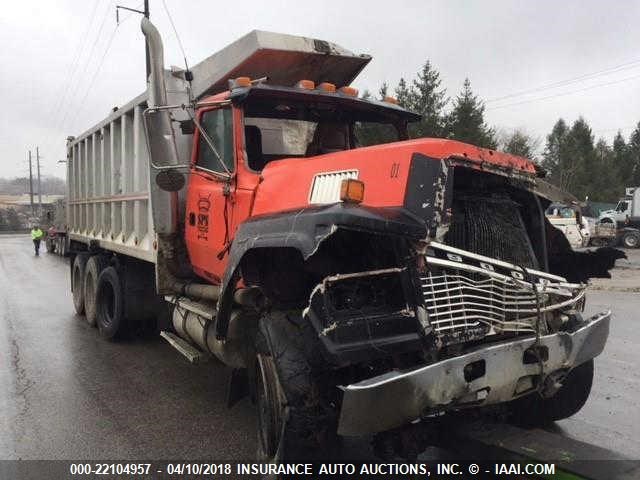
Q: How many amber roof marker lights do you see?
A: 5